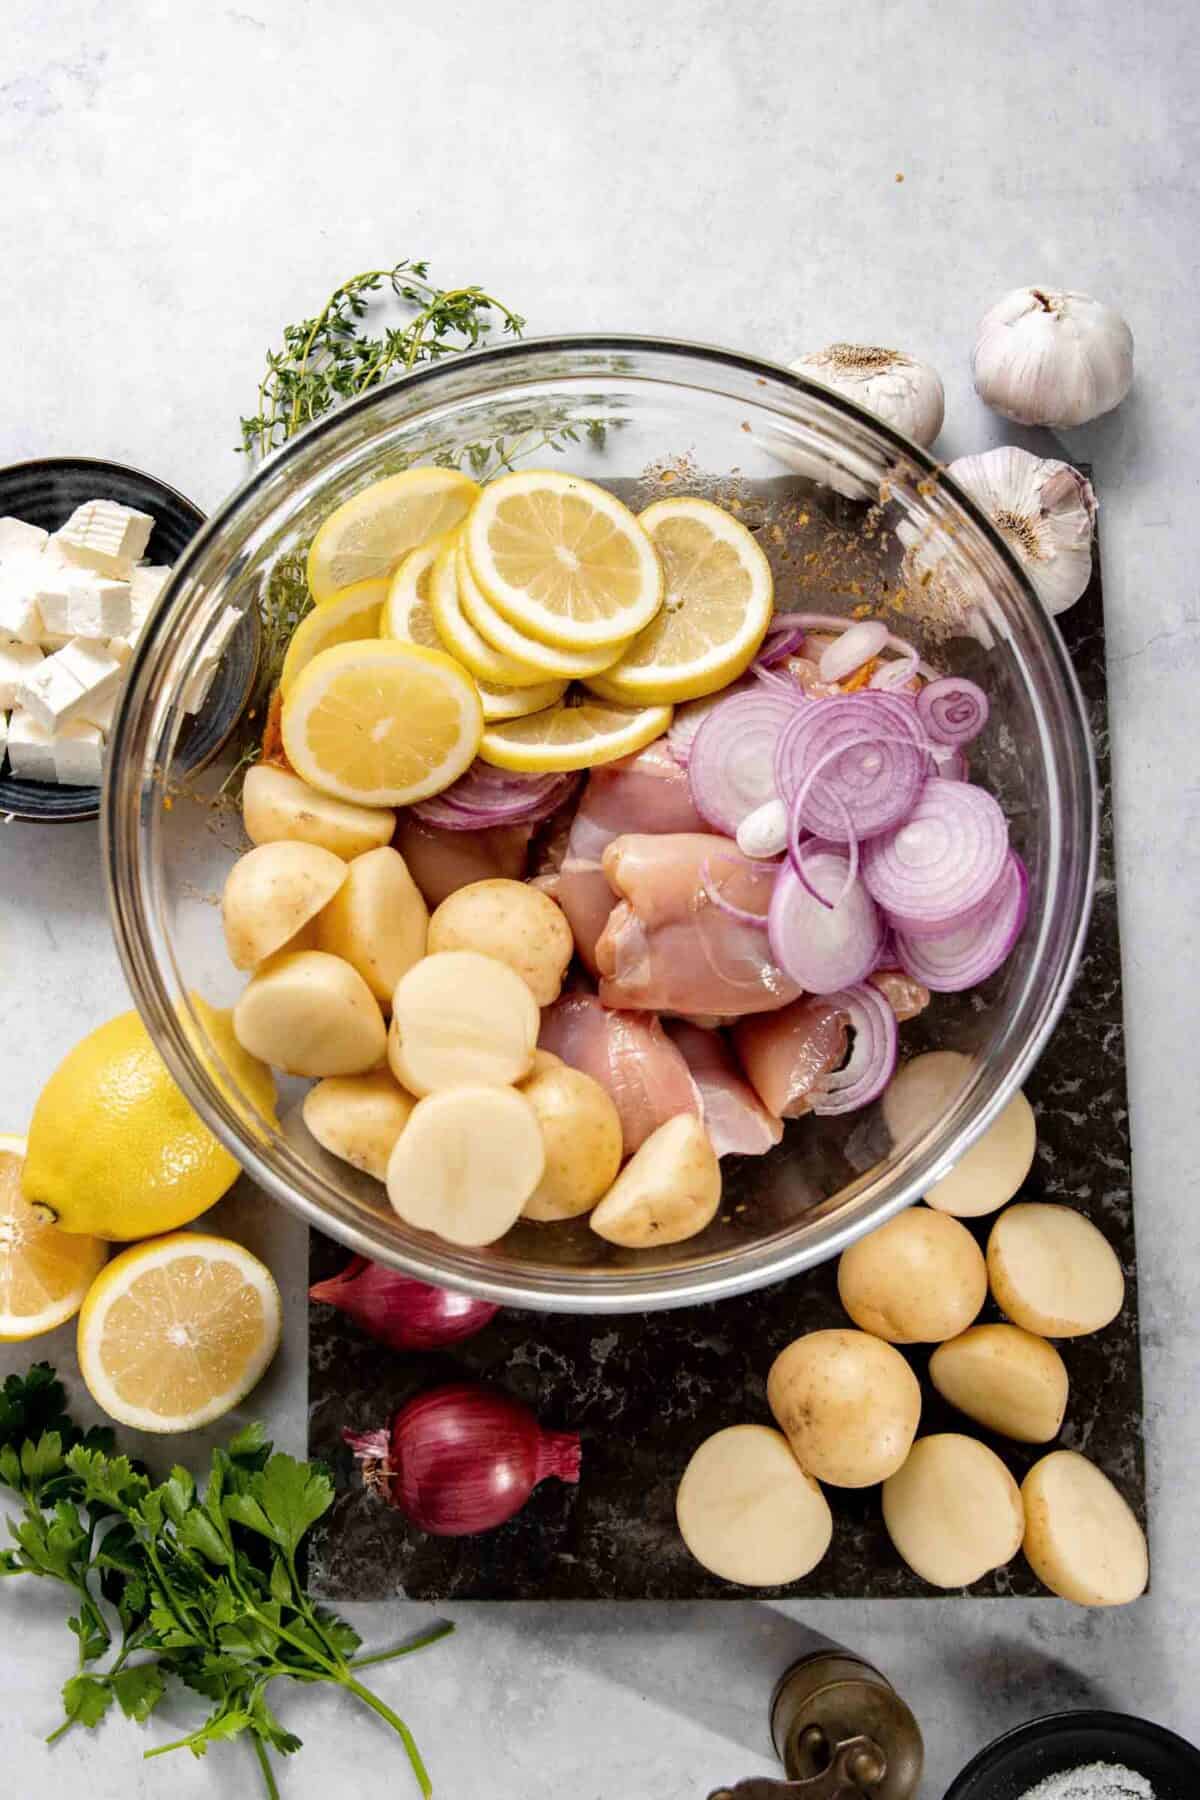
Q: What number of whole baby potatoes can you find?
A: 2